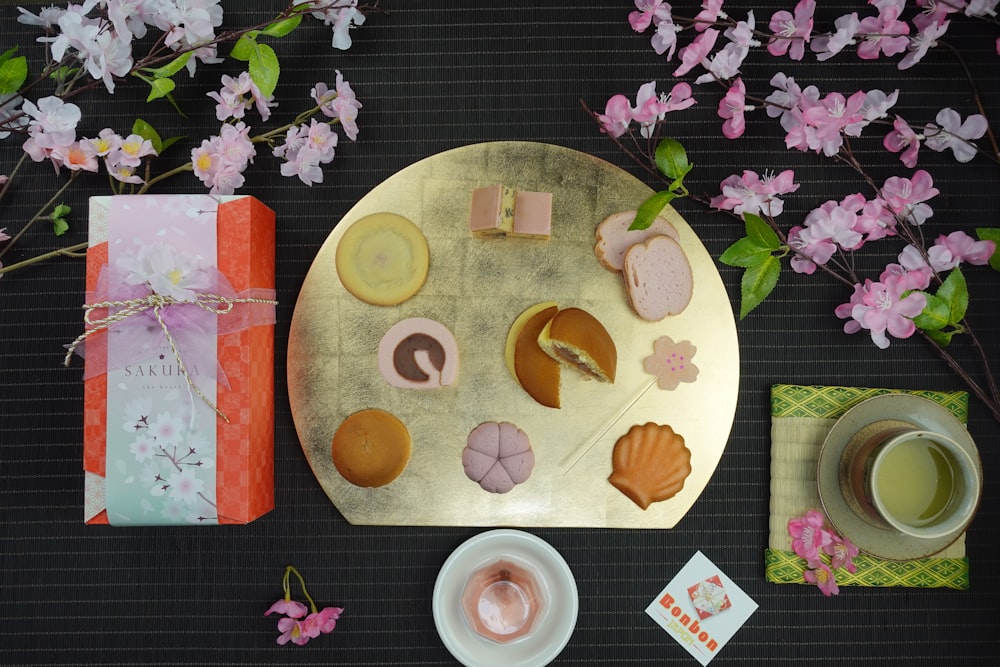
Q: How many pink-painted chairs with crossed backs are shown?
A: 0